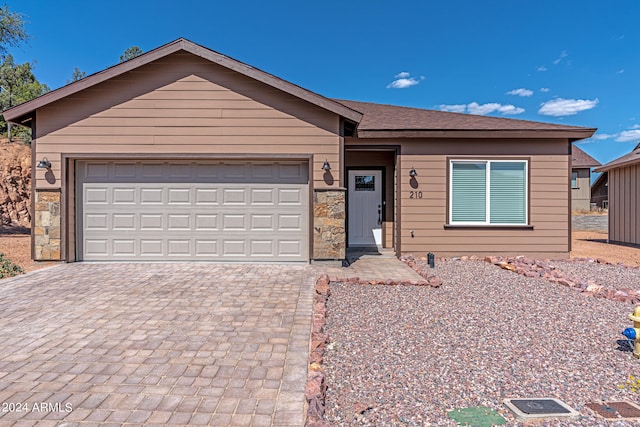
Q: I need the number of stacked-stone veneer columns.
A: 2